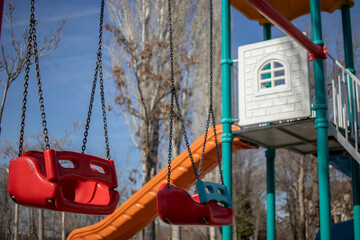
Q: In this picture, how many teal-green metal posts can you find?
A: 4